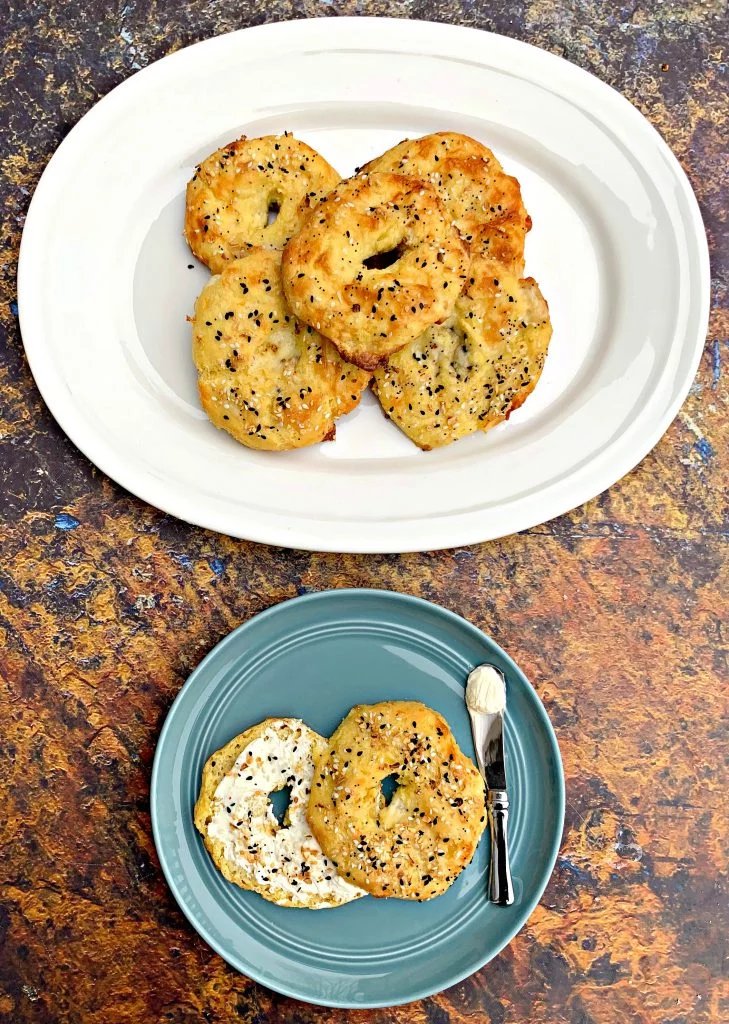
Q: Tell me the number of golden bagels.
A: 6